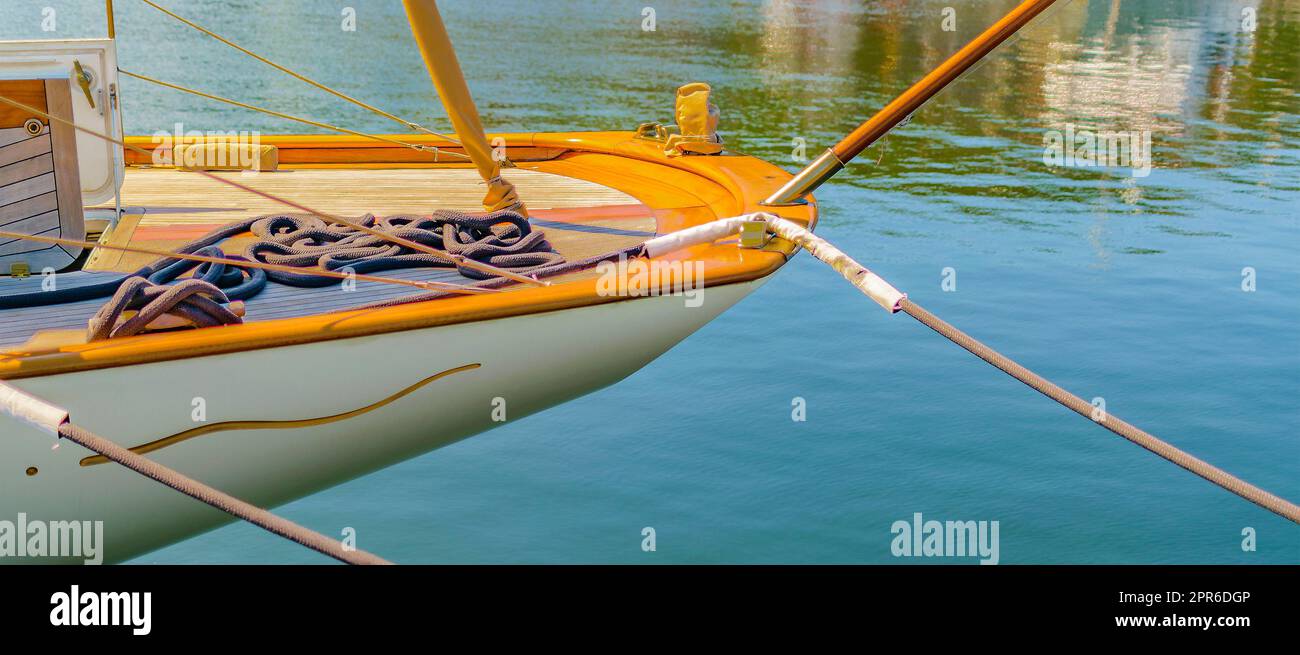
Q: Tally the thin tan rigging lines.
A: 4